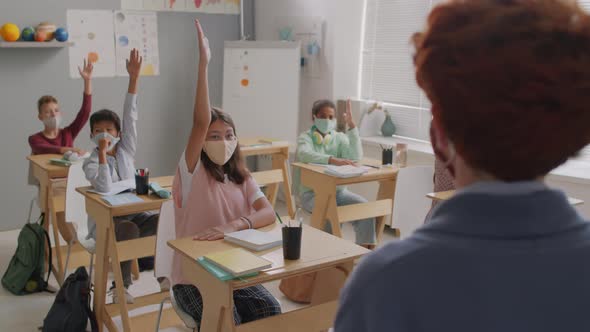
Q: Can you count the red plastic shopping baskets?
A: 0